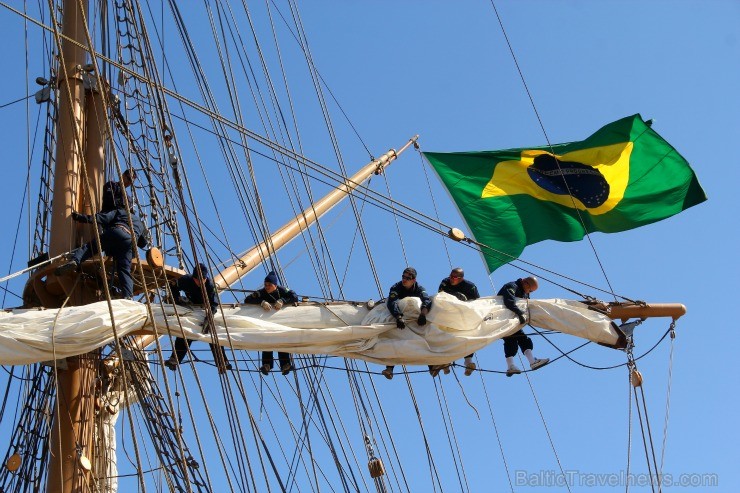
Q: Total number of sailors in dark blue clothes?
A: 7